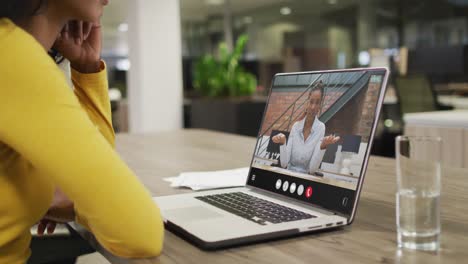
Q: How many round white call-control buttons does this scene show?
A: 4